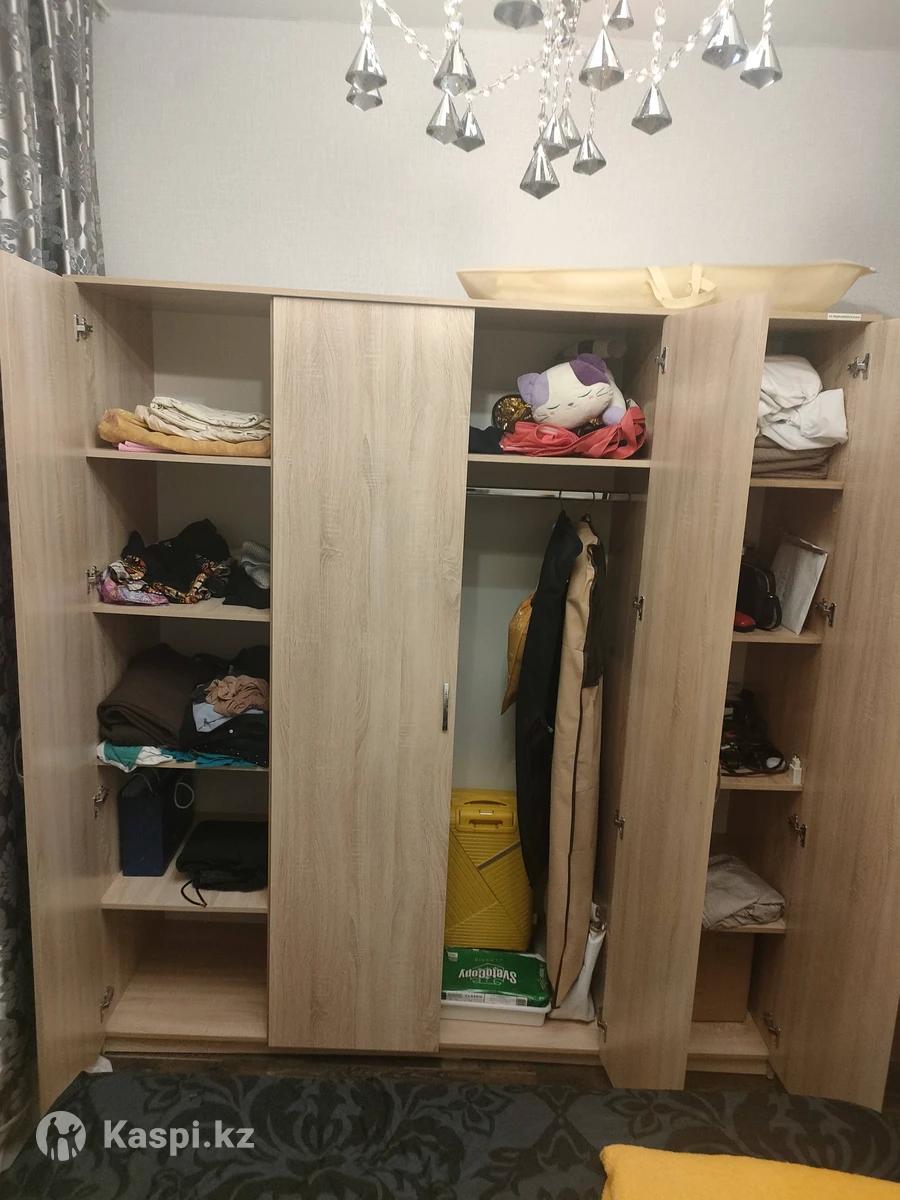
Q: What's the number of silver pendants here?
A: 15